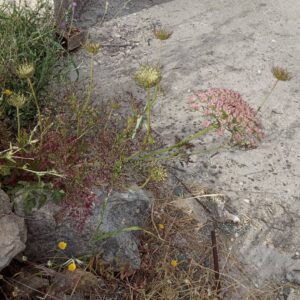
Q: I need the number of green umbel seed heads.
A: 7